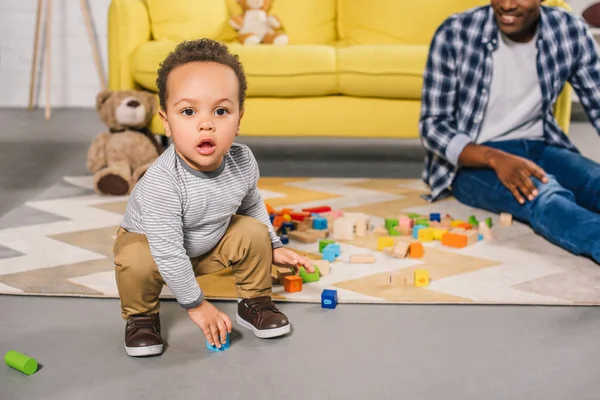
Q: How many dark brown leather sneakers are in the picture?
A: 2